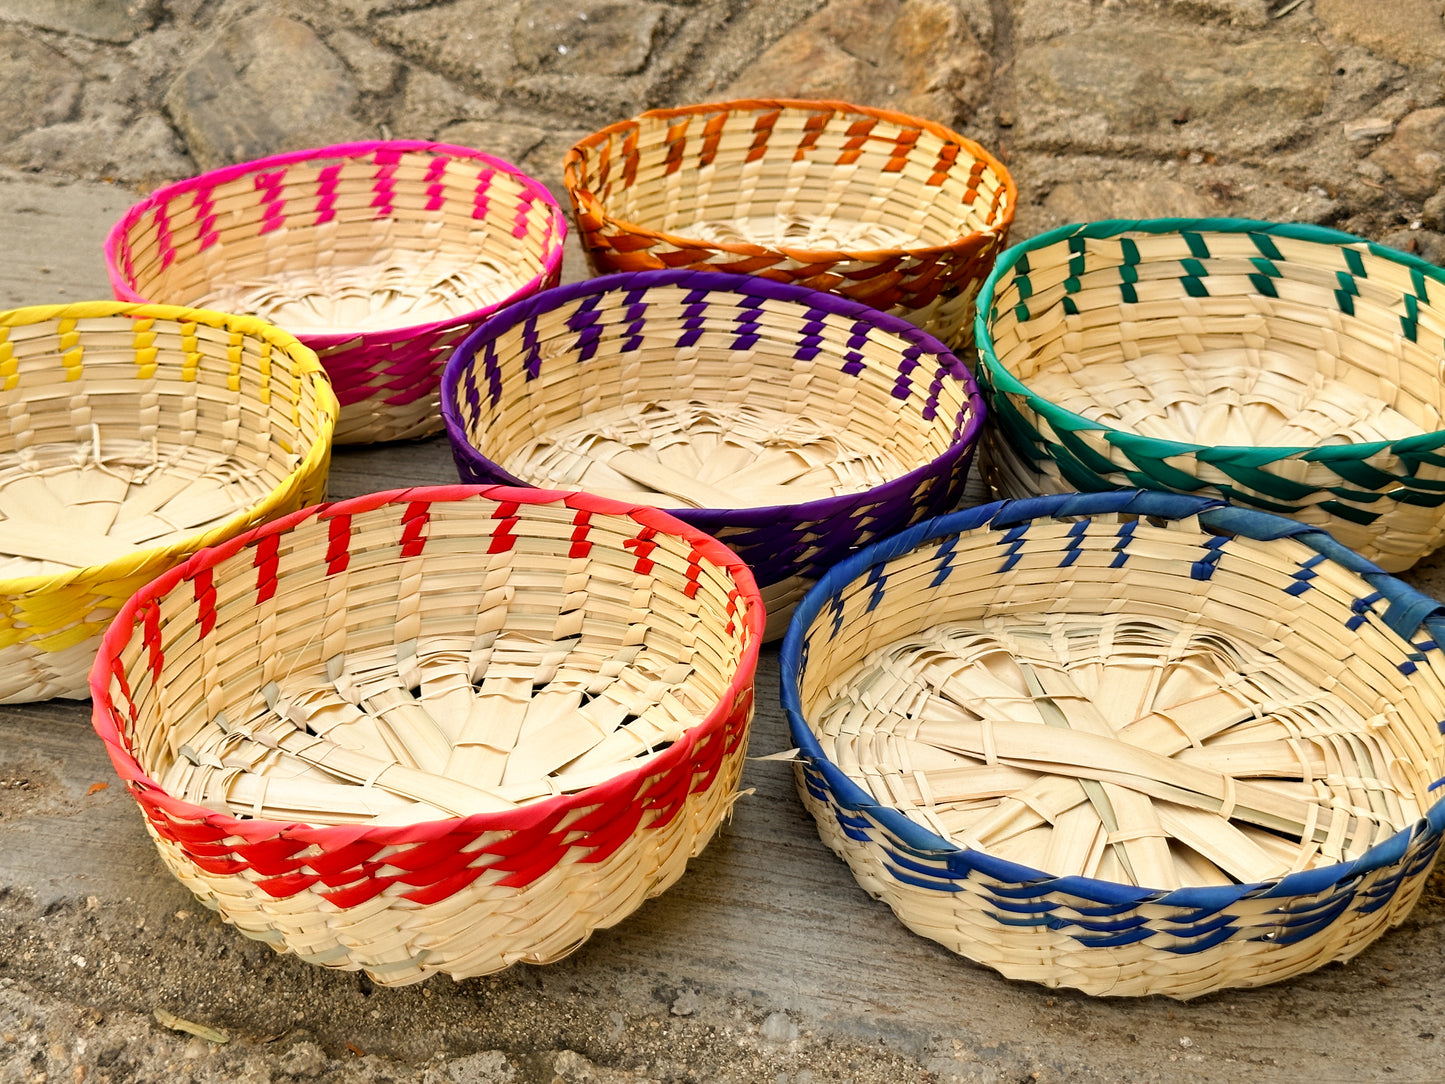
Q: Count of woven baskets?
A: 7